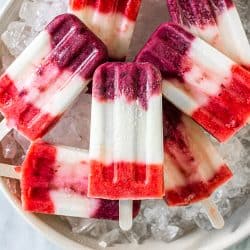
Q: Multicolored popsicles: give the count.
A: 7